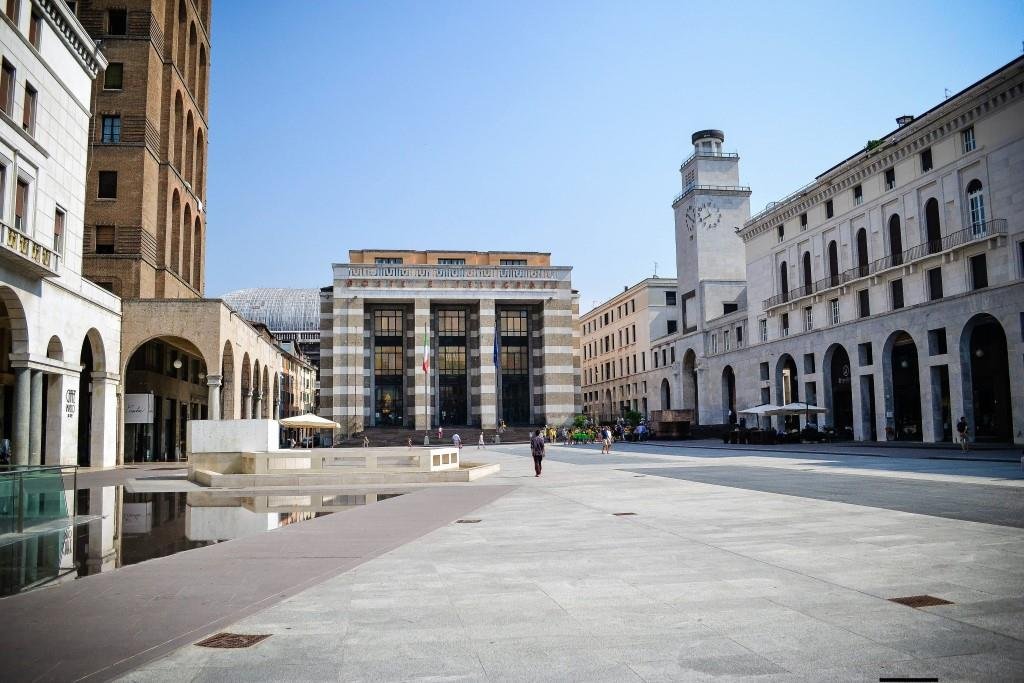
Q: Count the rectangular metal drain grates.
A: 4